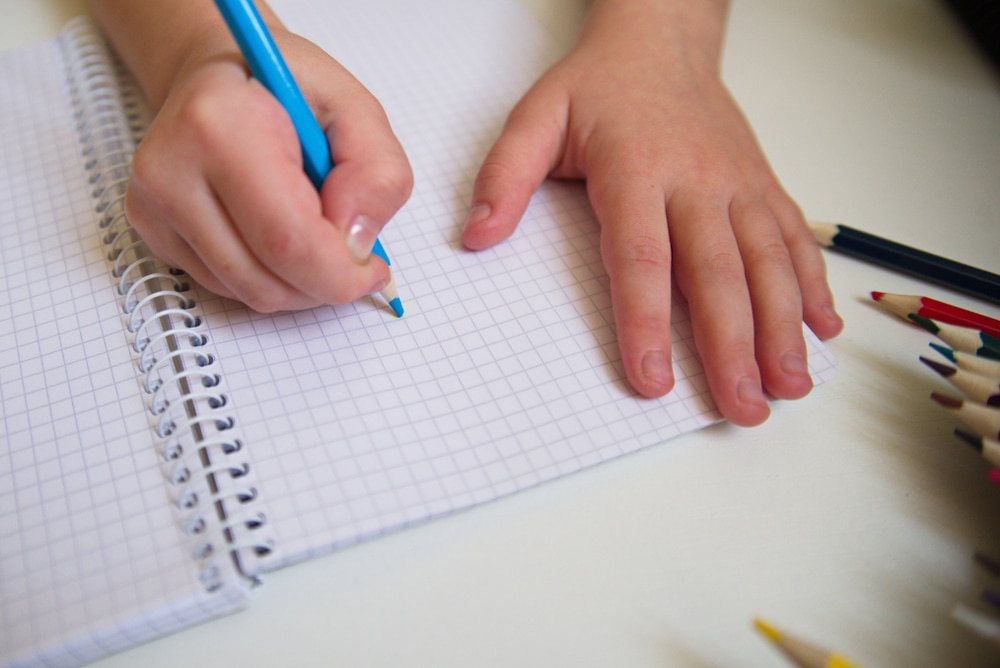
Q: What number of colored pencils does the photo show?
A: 13